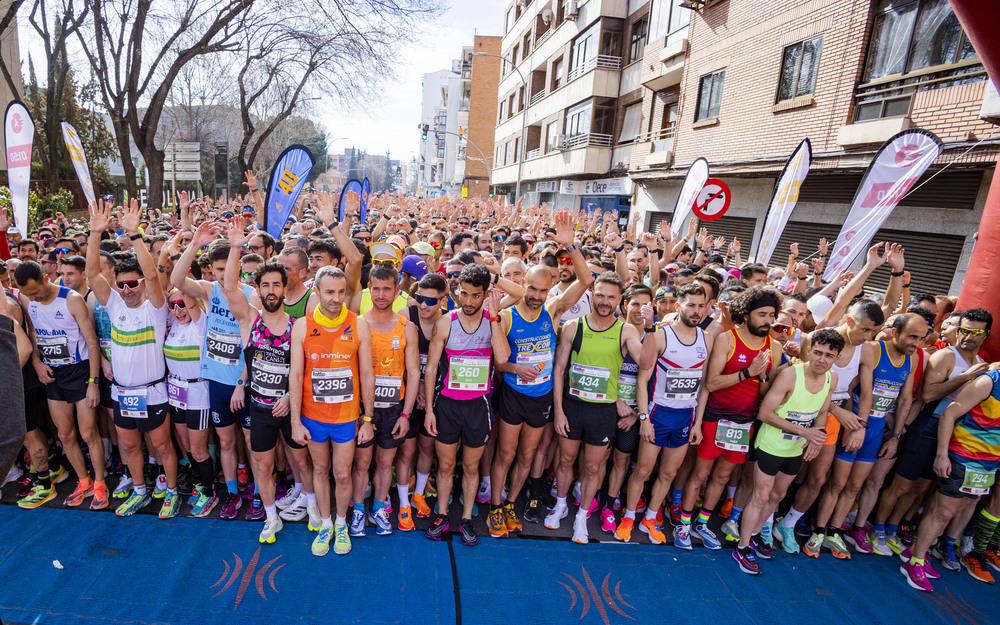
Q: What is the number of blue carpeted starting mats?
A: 2